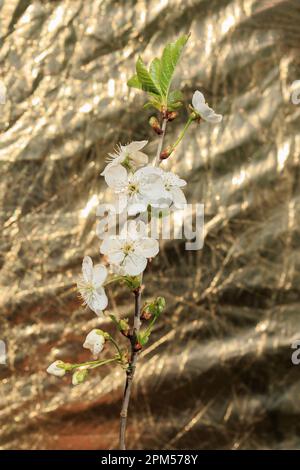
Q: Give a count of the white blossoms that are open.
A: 6